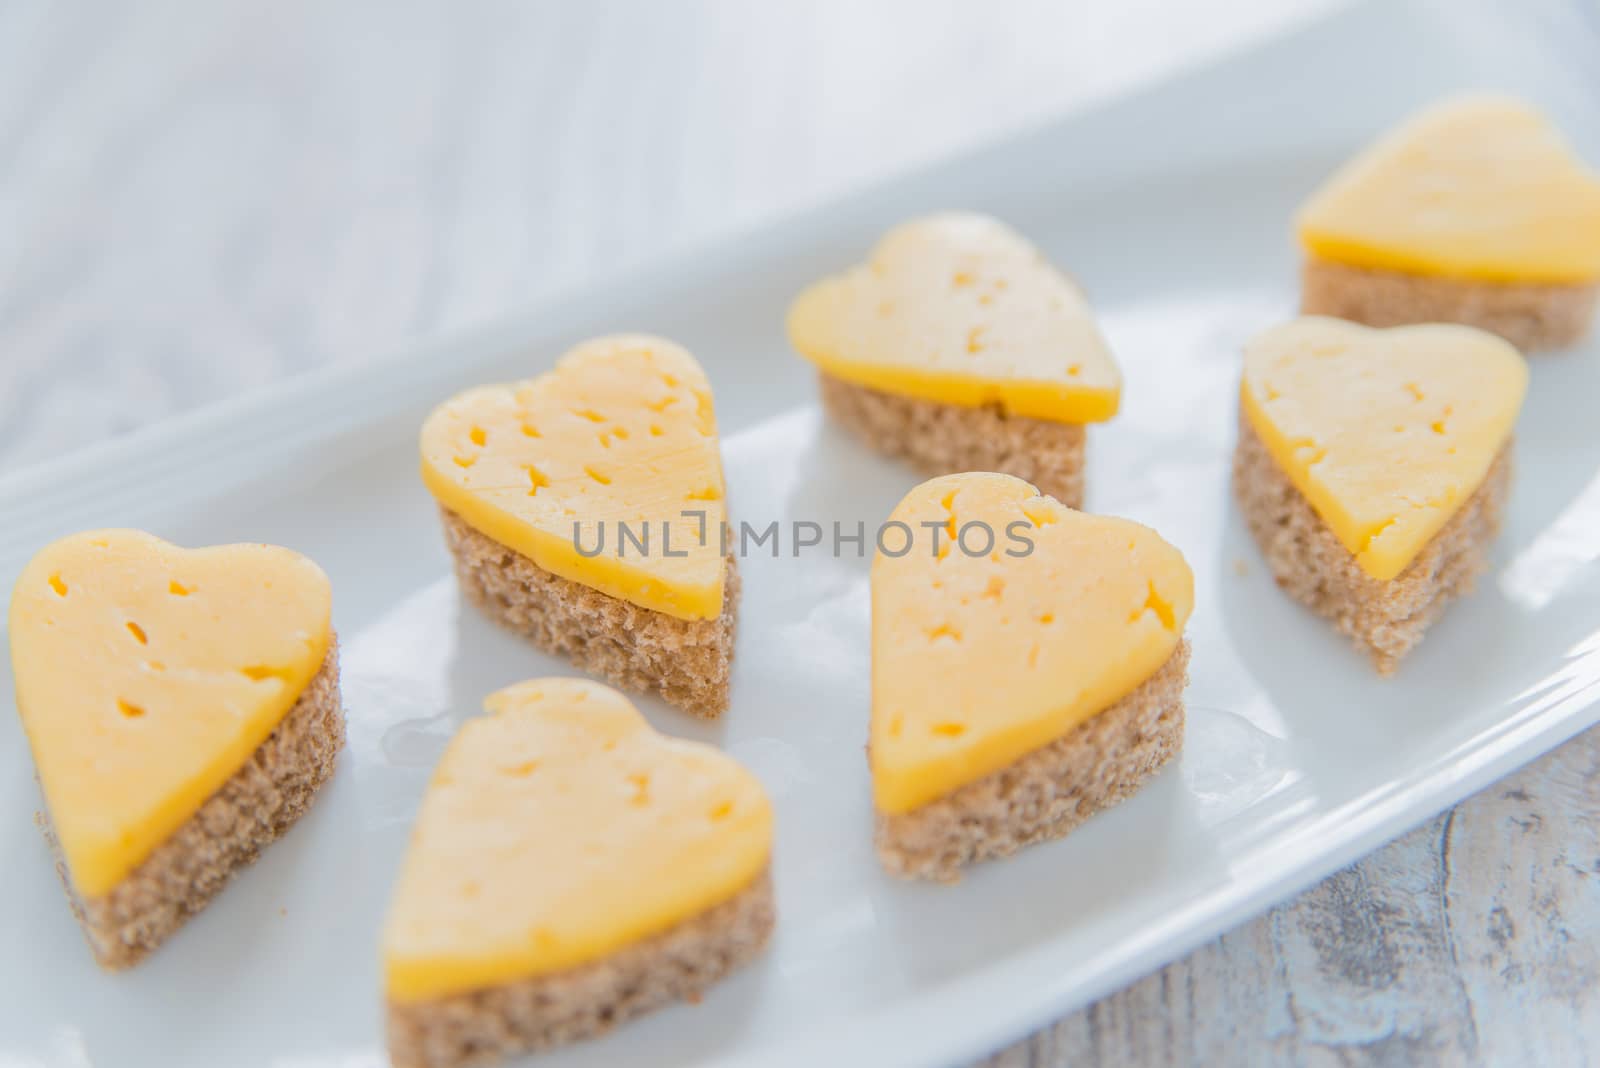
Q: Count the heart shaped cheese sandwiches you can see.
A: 7